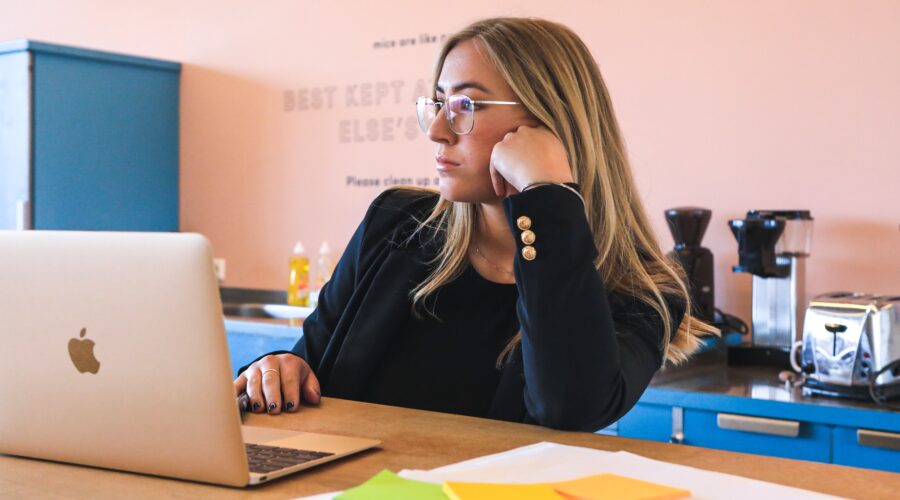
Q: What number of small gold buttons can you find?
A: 3